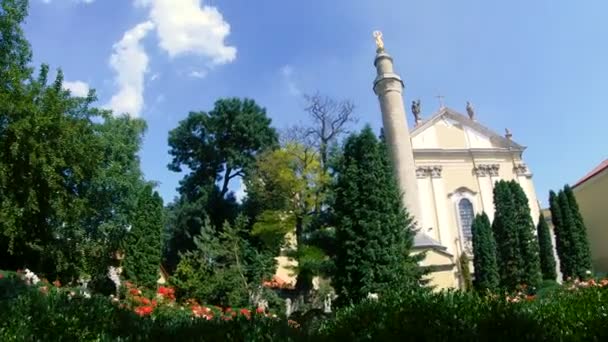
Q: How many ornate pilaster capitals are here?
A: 5